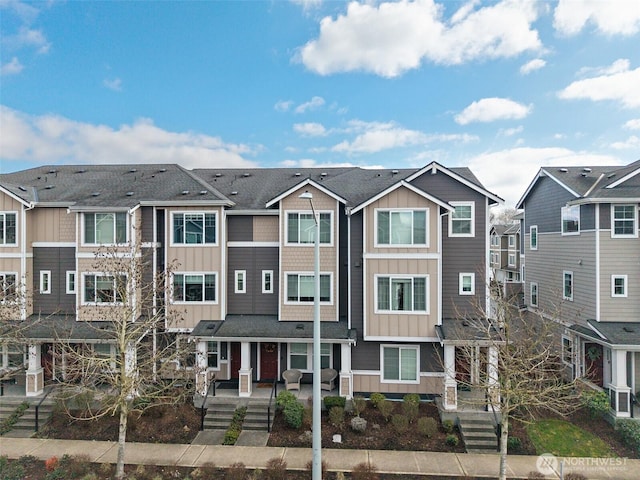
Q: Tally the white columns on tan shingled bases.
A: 7